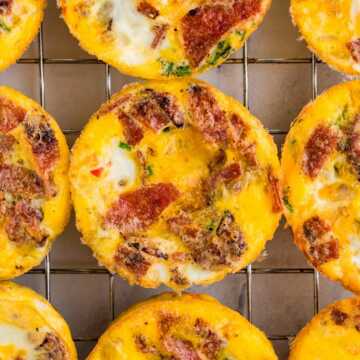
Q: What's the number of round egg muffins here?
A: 9